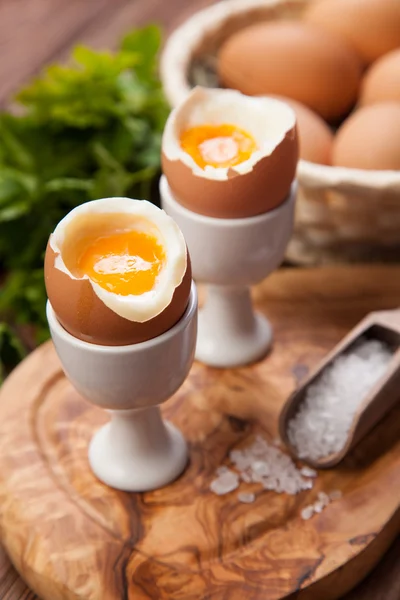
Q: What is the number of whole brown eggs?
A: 5